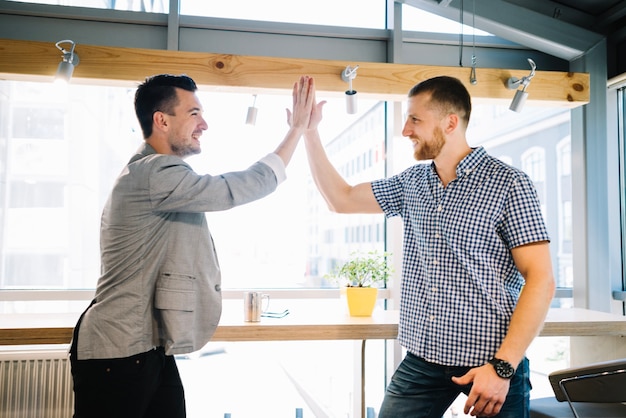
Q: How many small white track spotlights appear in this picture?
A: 4